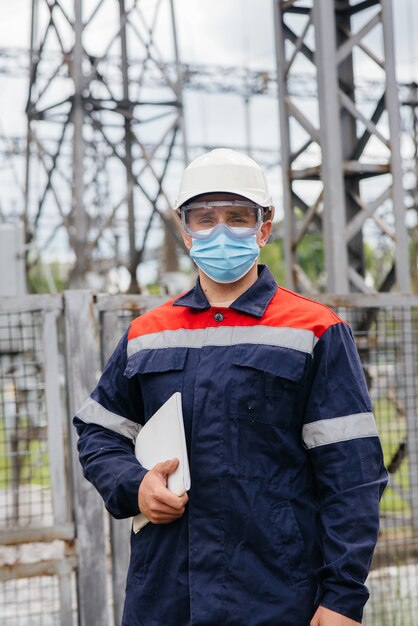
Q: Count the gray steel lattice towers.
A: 2